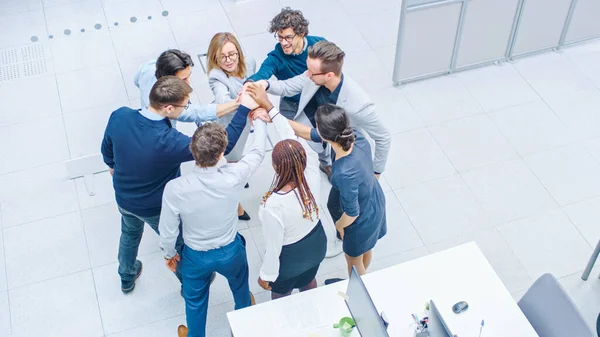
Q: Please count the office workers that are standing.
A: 8